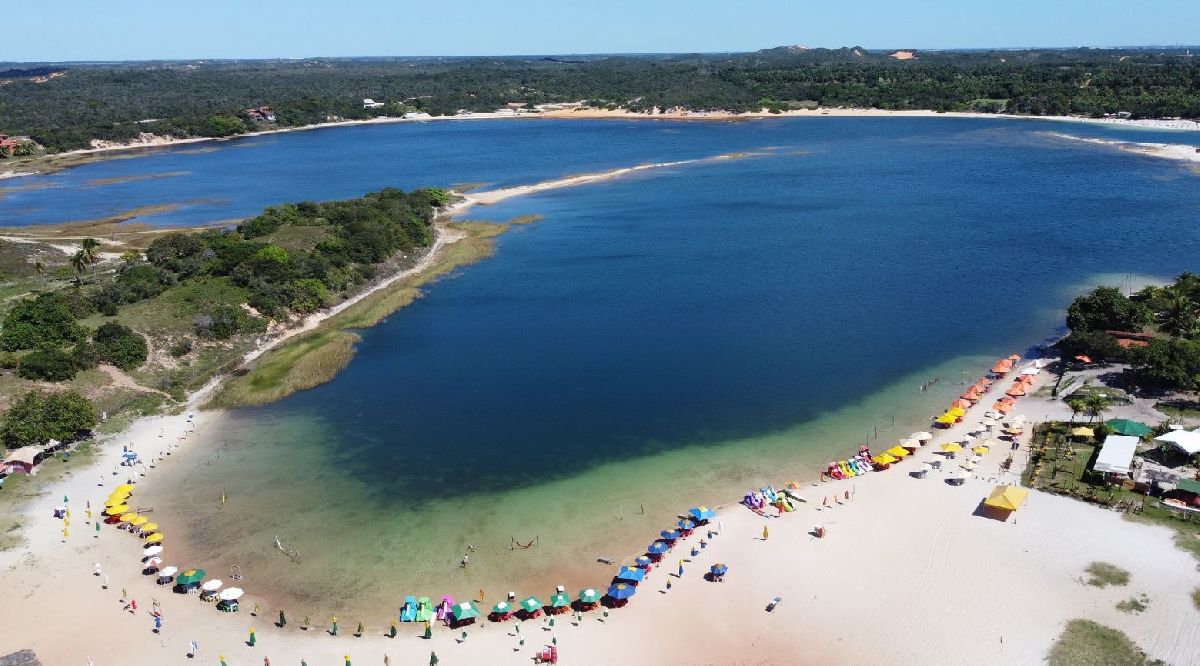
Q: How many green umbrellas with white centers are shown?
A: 5